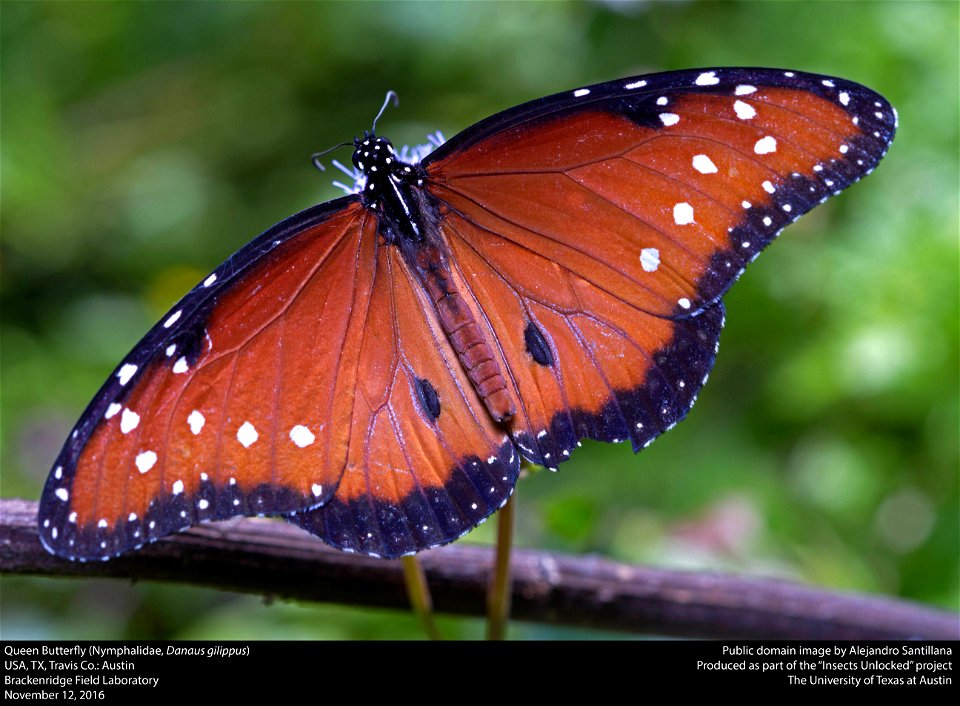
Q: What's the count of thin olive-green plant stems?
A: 2